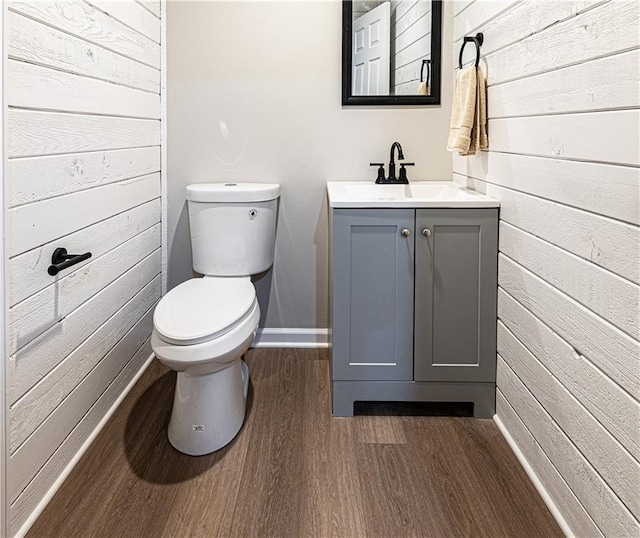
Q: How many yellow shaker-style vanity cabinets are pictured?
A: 0